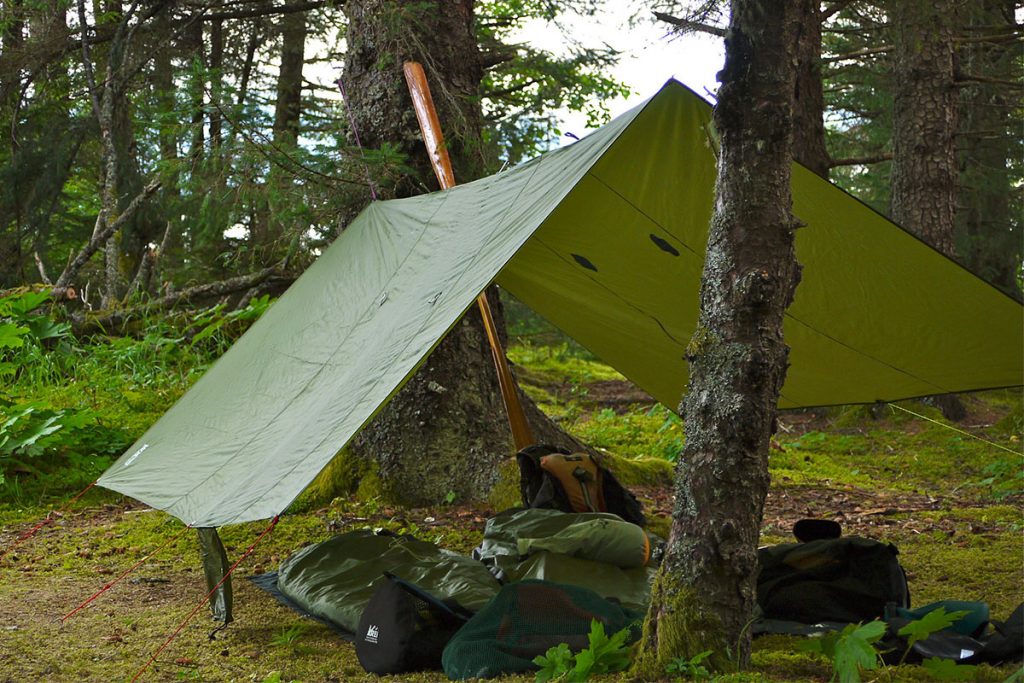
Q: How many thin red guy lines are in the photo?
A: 3